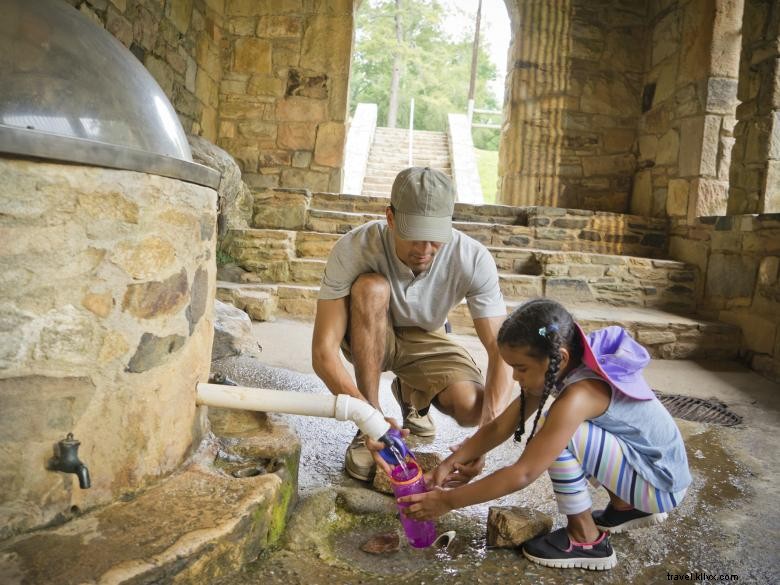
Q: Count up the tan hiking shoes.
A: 2